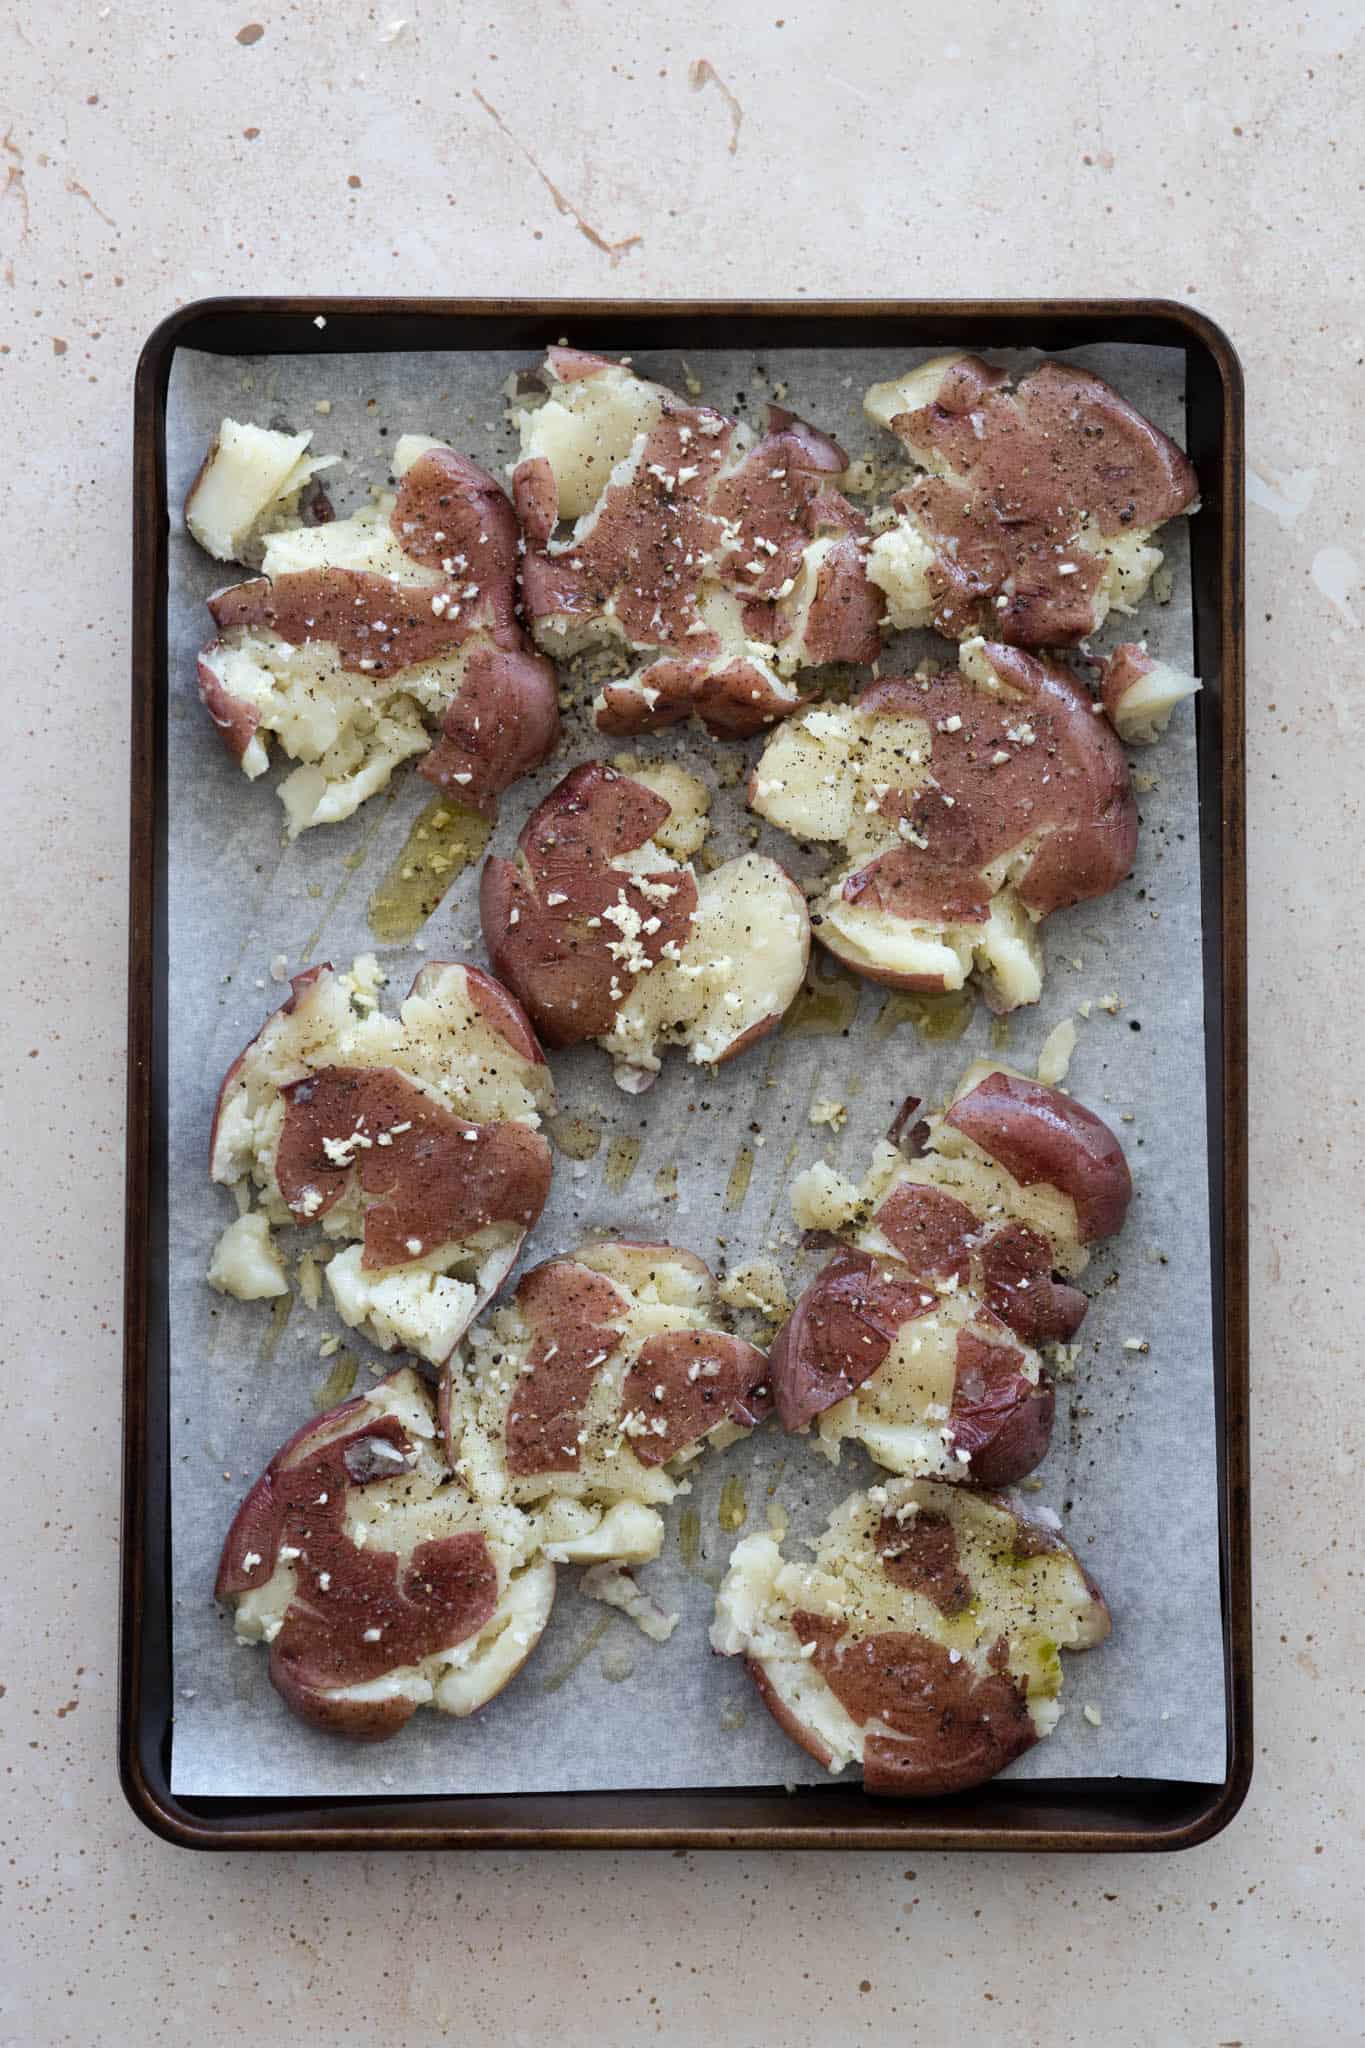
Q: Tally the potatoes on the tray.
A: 10